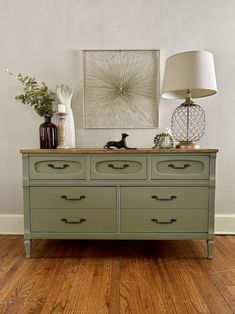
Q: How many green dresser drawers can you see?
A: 7